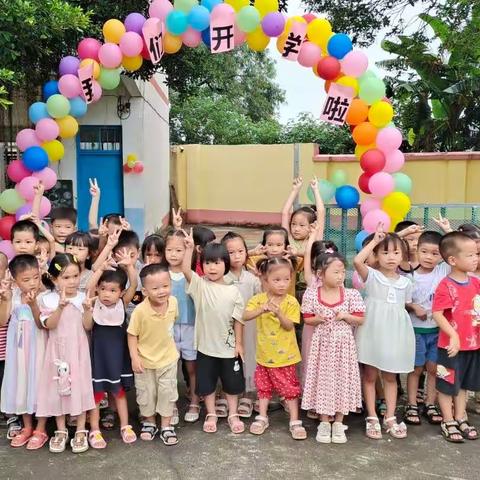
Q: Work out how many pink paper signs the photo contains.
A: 5